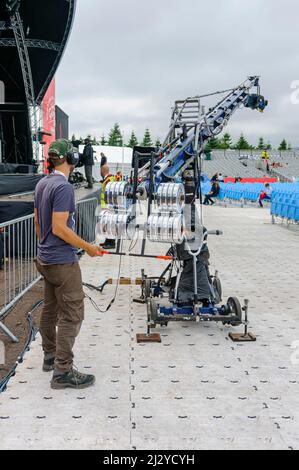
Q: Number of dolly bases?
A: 1